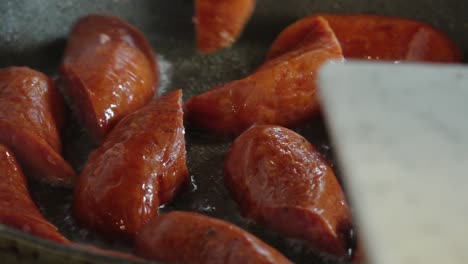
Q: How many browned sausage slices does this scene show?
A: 9